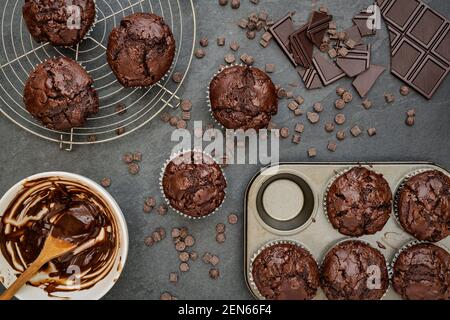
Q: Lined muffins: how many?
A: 10